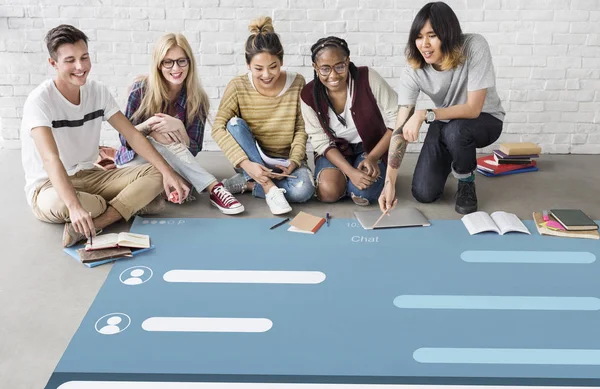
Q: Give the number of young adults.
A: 5